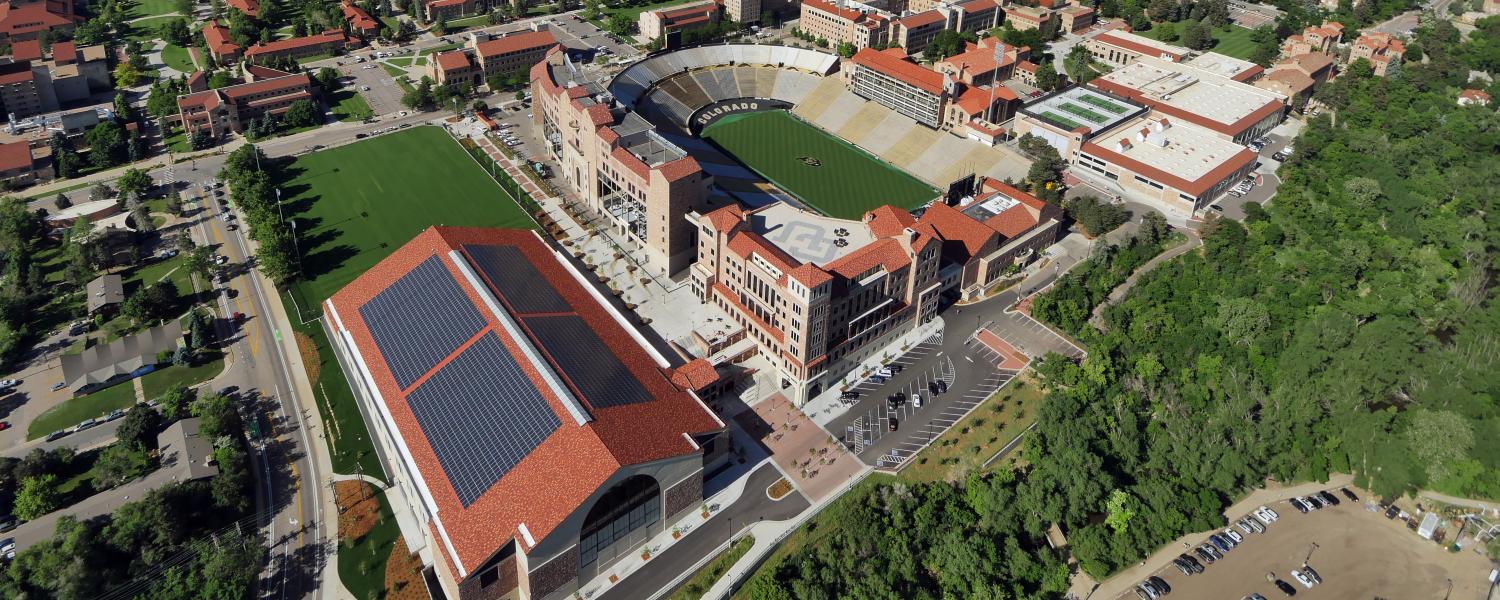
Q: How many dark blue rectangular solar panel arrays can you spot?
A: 4